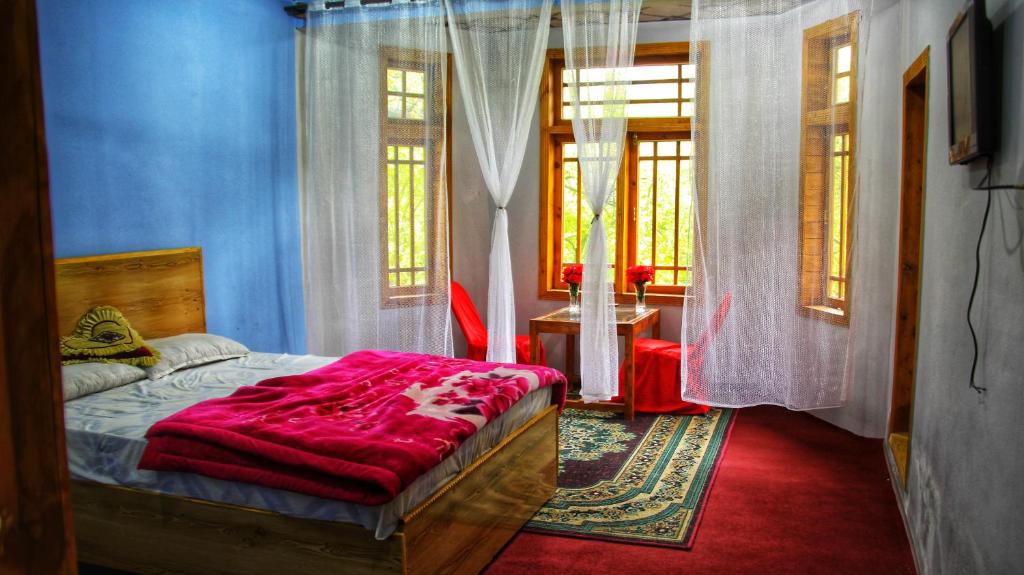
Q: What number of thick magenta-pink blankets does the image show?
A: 1